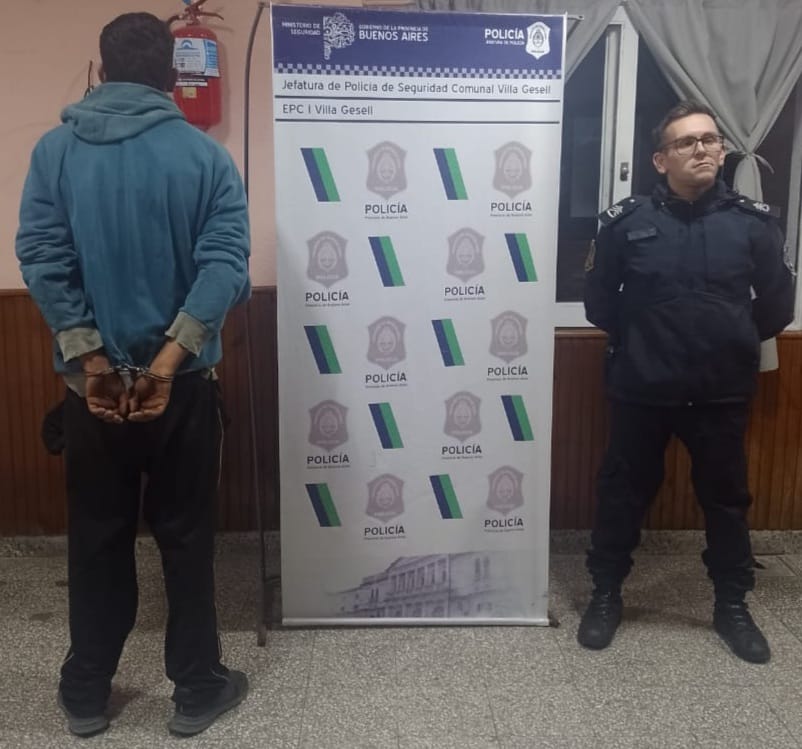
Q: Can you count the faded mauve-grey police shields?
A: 10